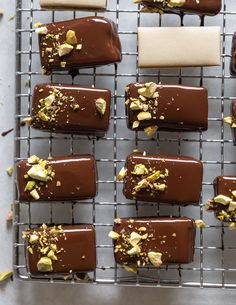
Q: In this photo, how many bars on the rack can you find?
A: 13